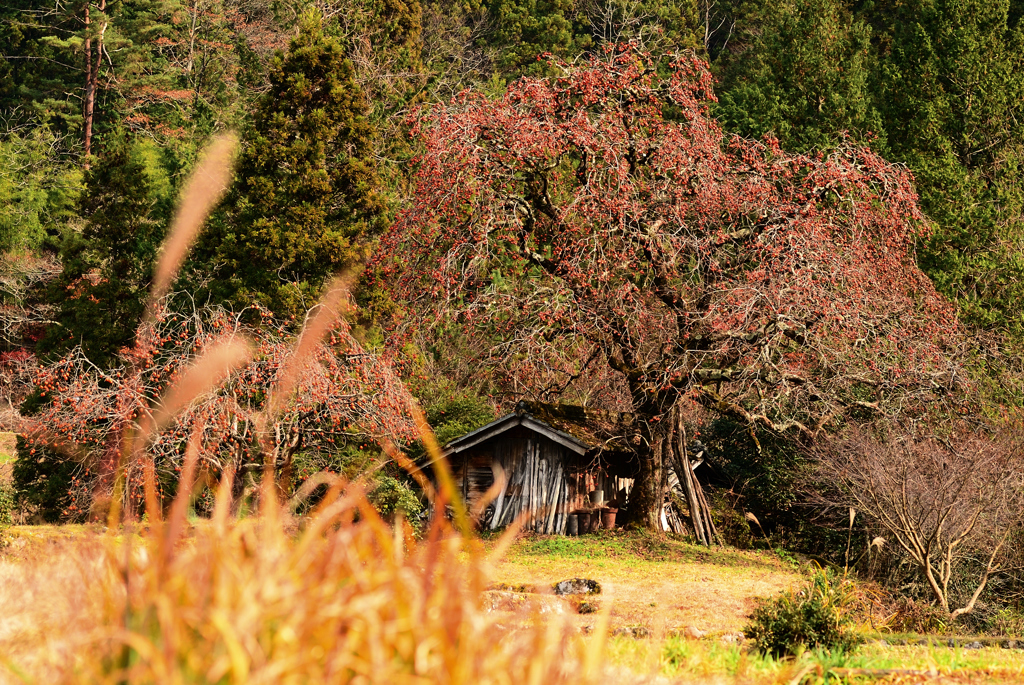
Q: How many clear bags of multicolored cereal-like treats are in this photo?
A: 0